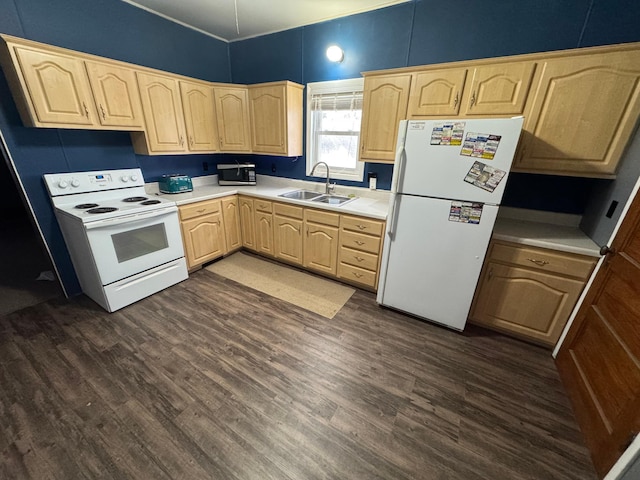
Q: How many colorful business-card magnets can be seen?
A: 4